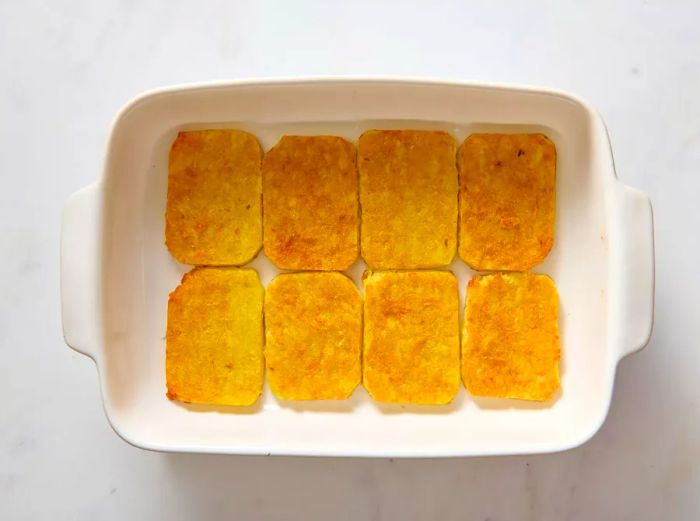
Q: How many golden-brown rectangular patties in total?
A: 8